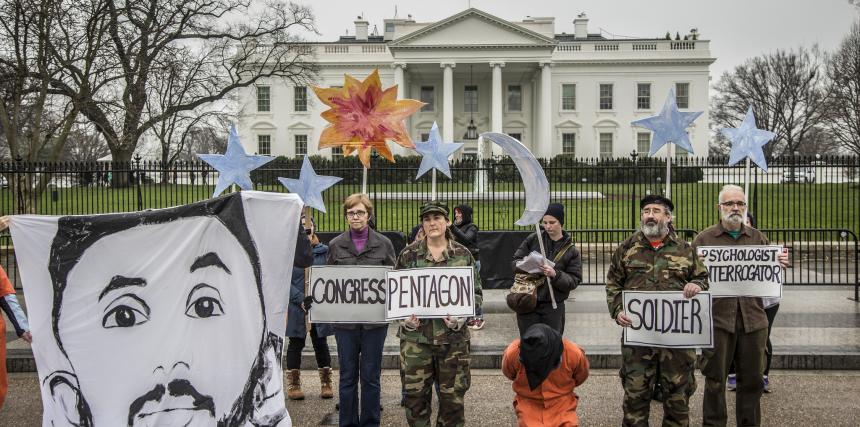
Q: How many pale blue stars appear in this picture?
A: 5